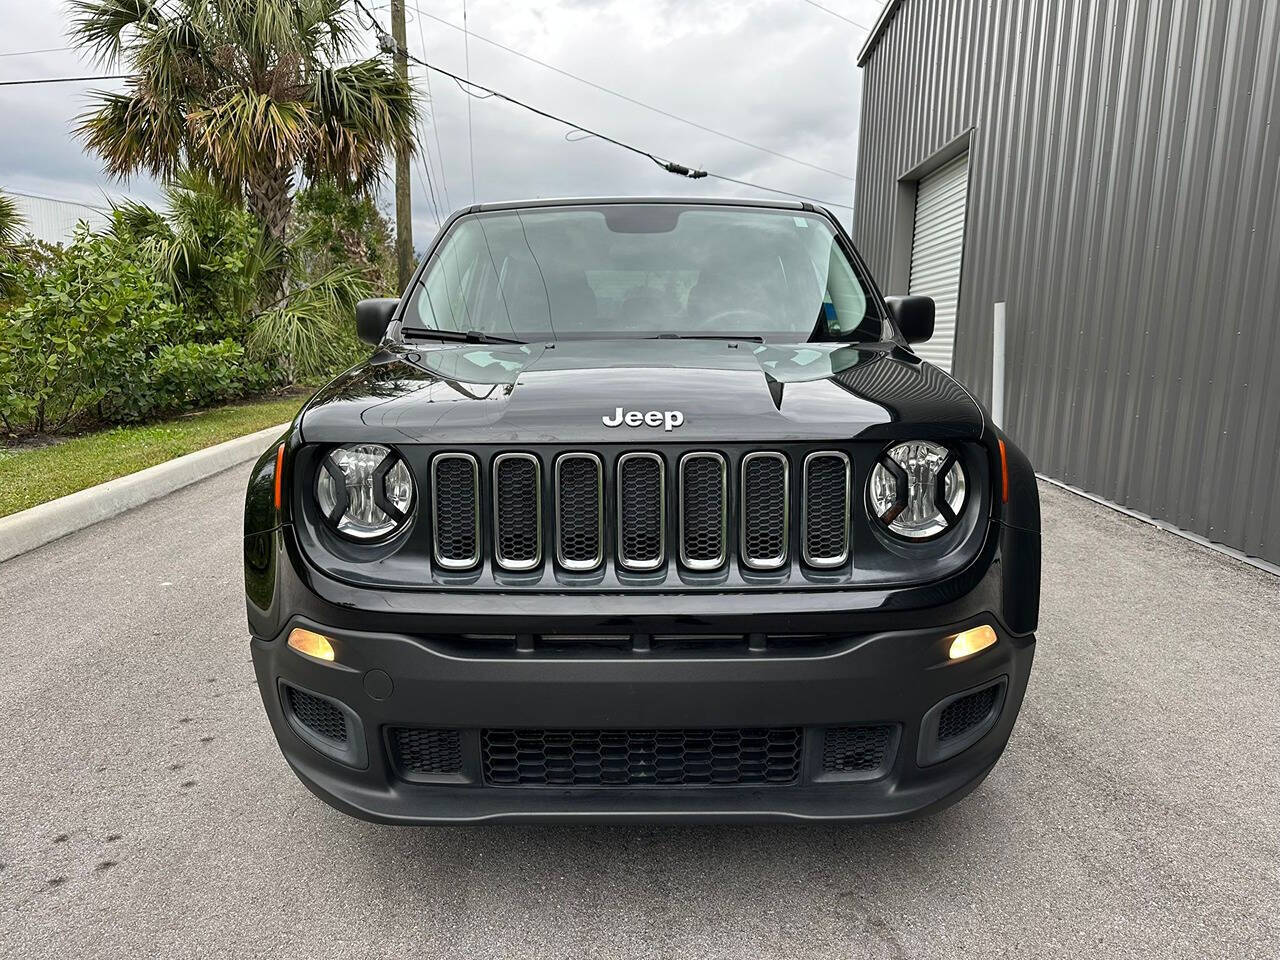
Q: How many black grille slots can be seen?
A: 7